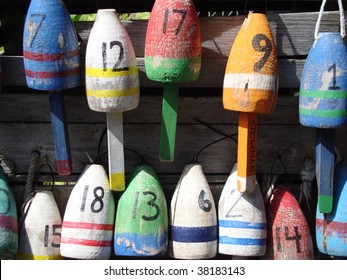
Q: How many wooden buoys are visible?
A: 13